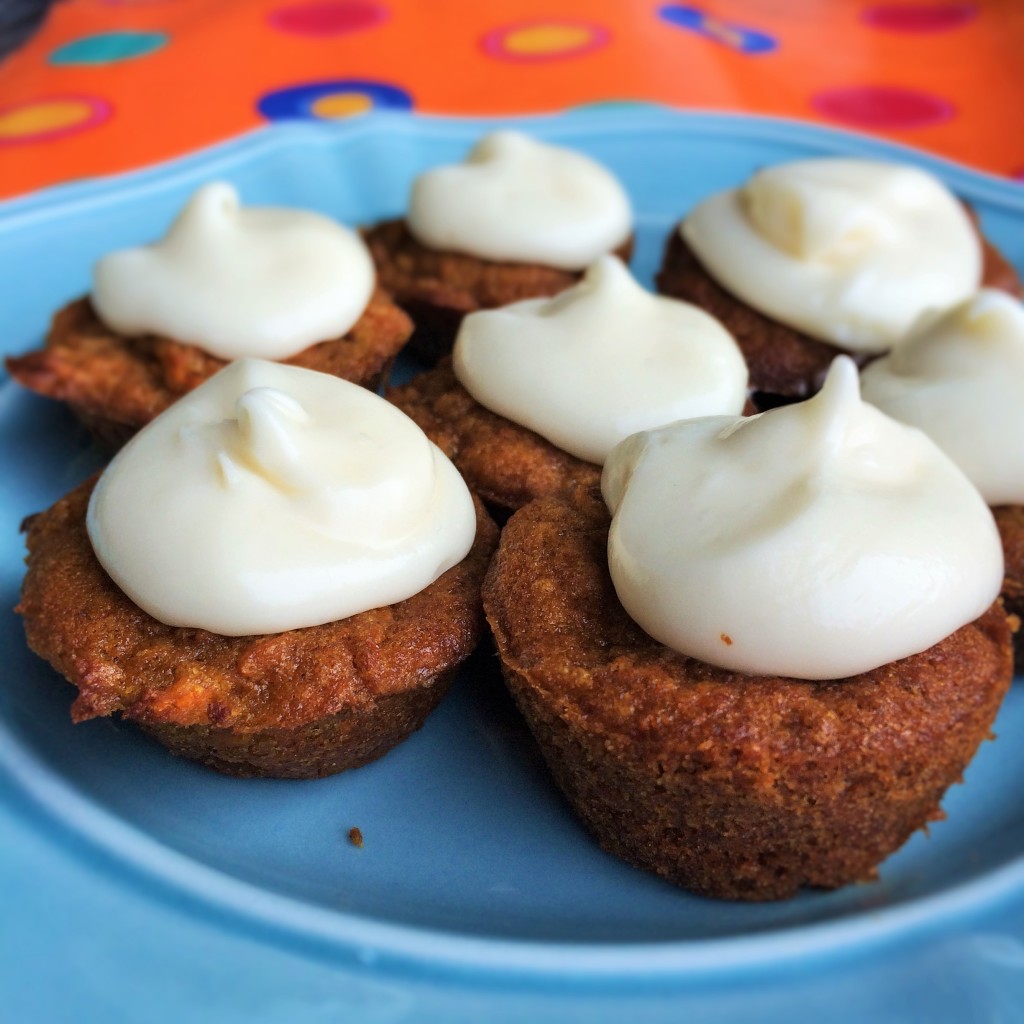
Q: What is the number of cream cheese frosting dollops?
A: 7